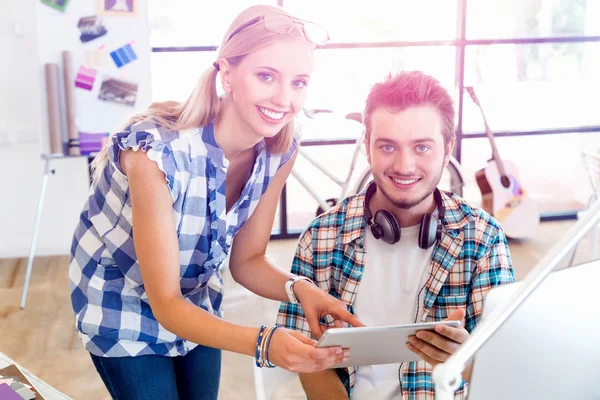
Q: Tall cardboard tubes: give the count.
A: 2